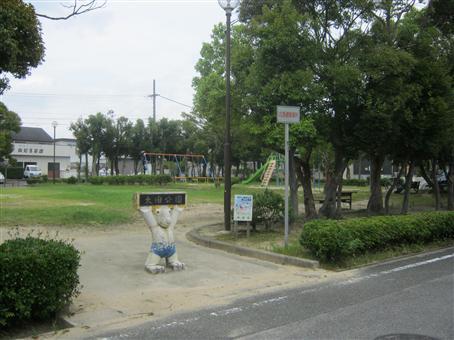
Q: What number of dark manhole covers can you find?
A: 1